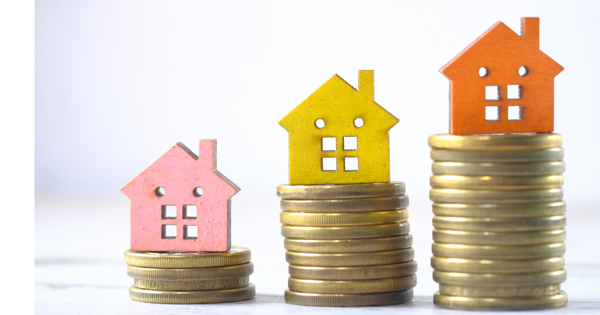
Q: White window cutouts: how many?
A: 12